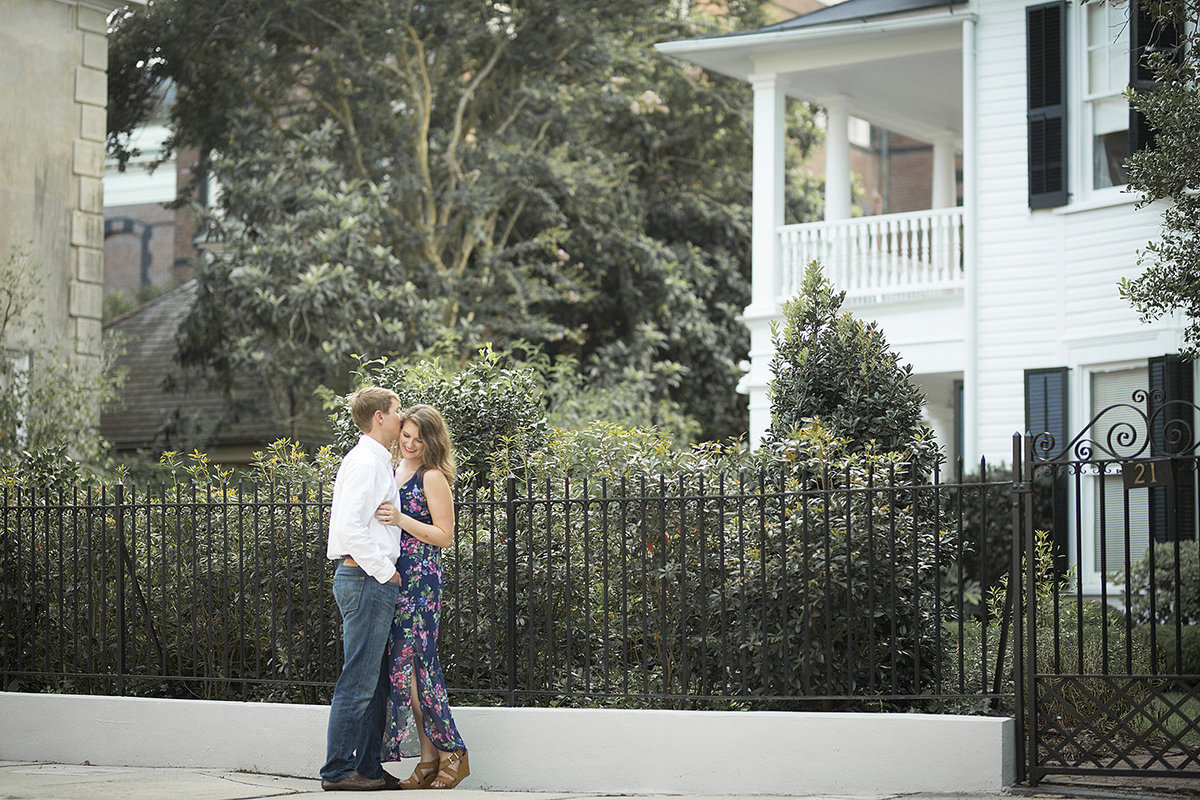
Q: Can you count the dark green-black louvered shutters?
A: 4